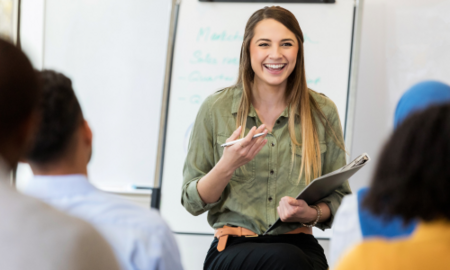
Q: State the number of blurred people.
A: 4